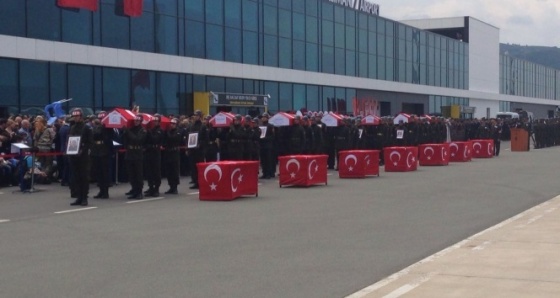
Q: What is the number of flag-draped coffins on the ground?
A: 7